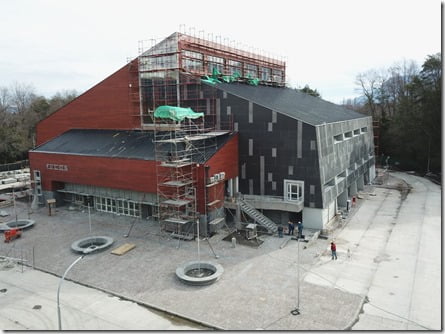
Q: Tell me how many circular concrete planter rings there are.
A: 3